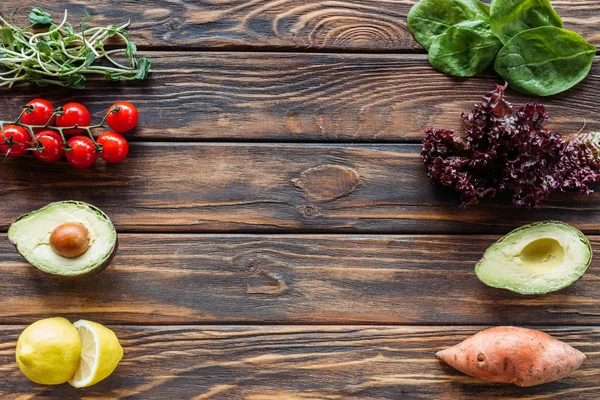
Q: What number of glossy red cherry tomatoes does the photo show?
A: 7